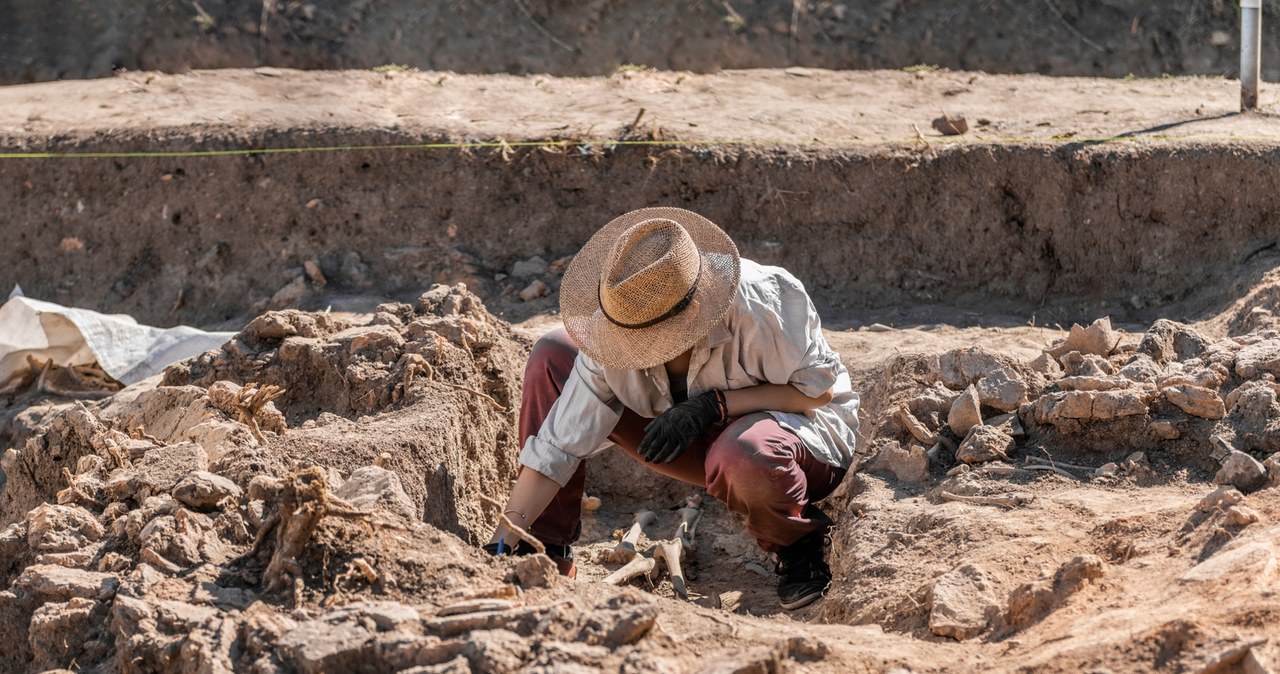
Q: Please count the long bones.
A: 4